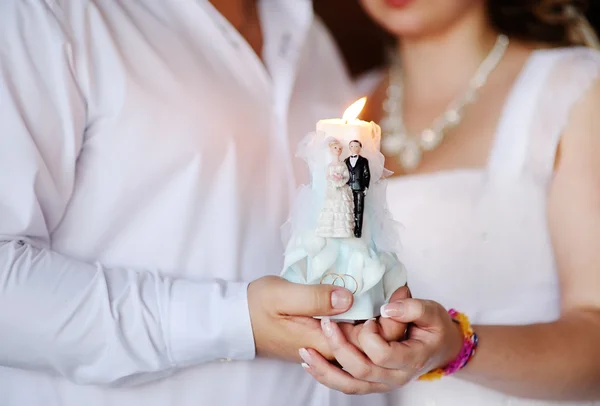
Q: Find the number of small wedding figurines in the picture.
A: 2